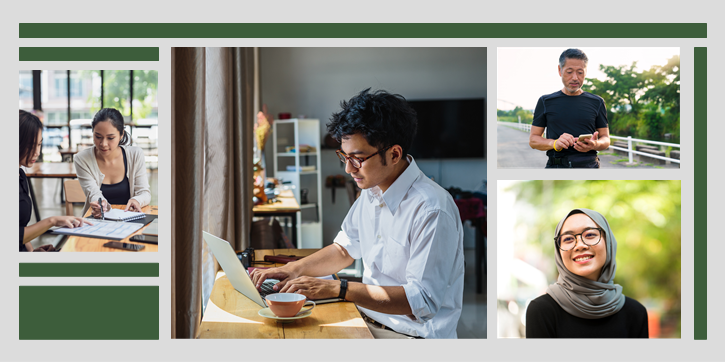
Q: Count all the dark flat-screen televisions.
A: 1